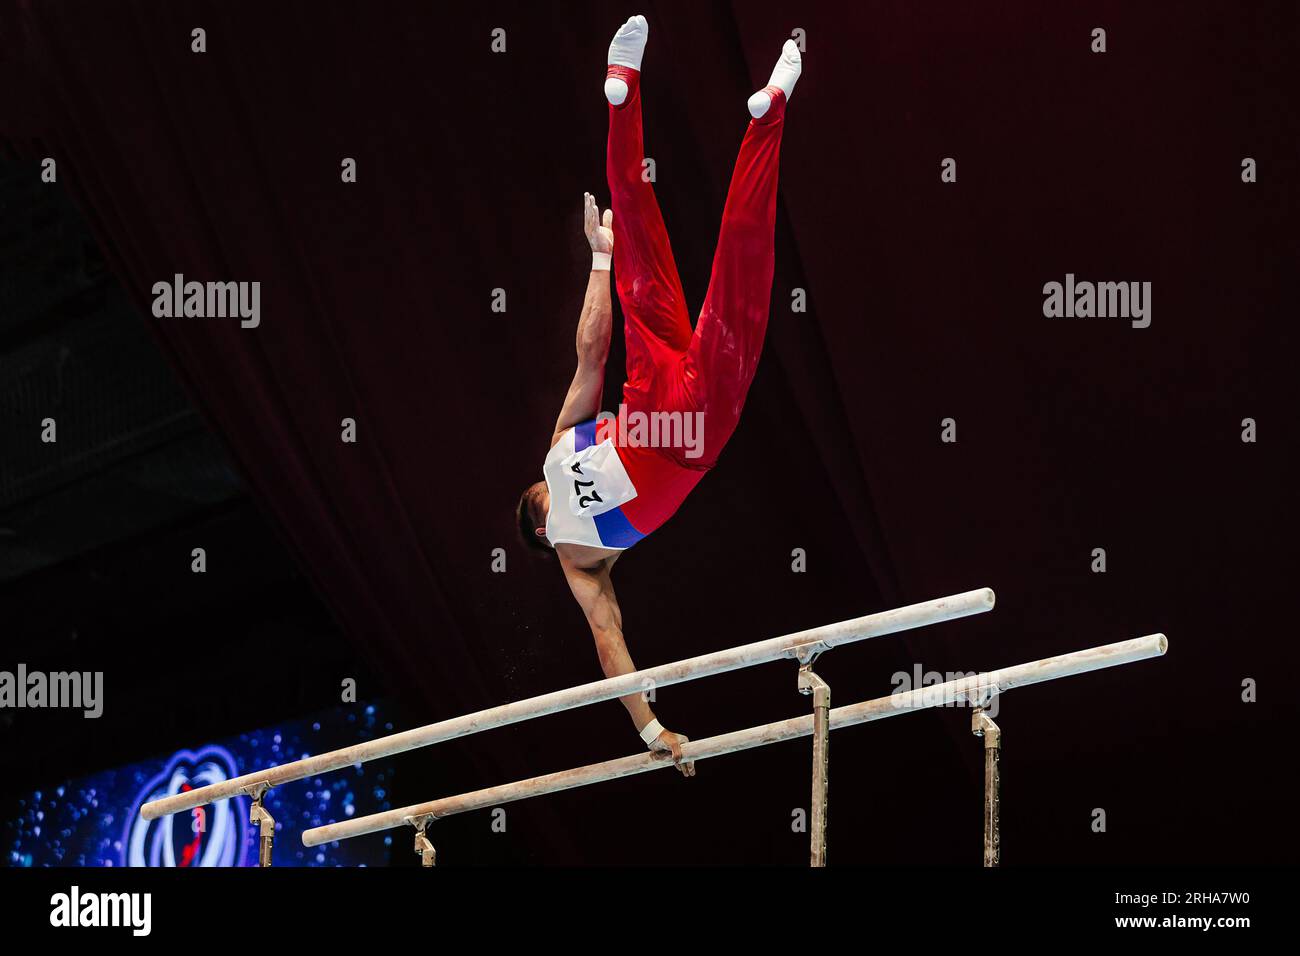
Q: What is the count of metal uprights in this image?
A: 4